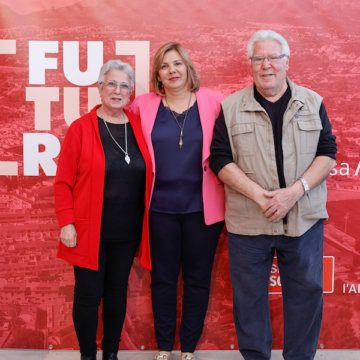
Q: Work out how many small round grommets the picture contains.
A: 4